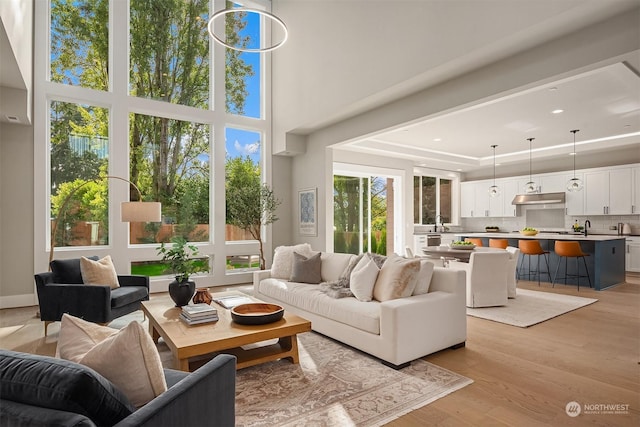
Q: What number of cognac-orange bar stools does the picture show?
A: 4